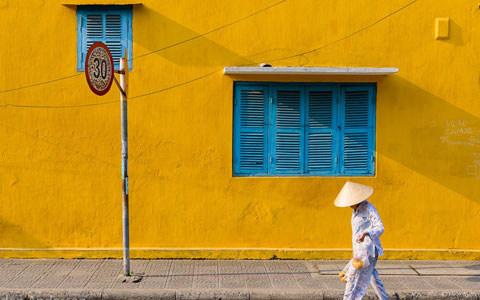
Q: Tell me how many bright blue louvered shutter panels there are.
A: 6